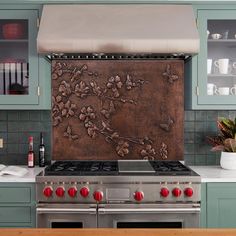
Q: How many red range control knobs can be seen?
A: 9